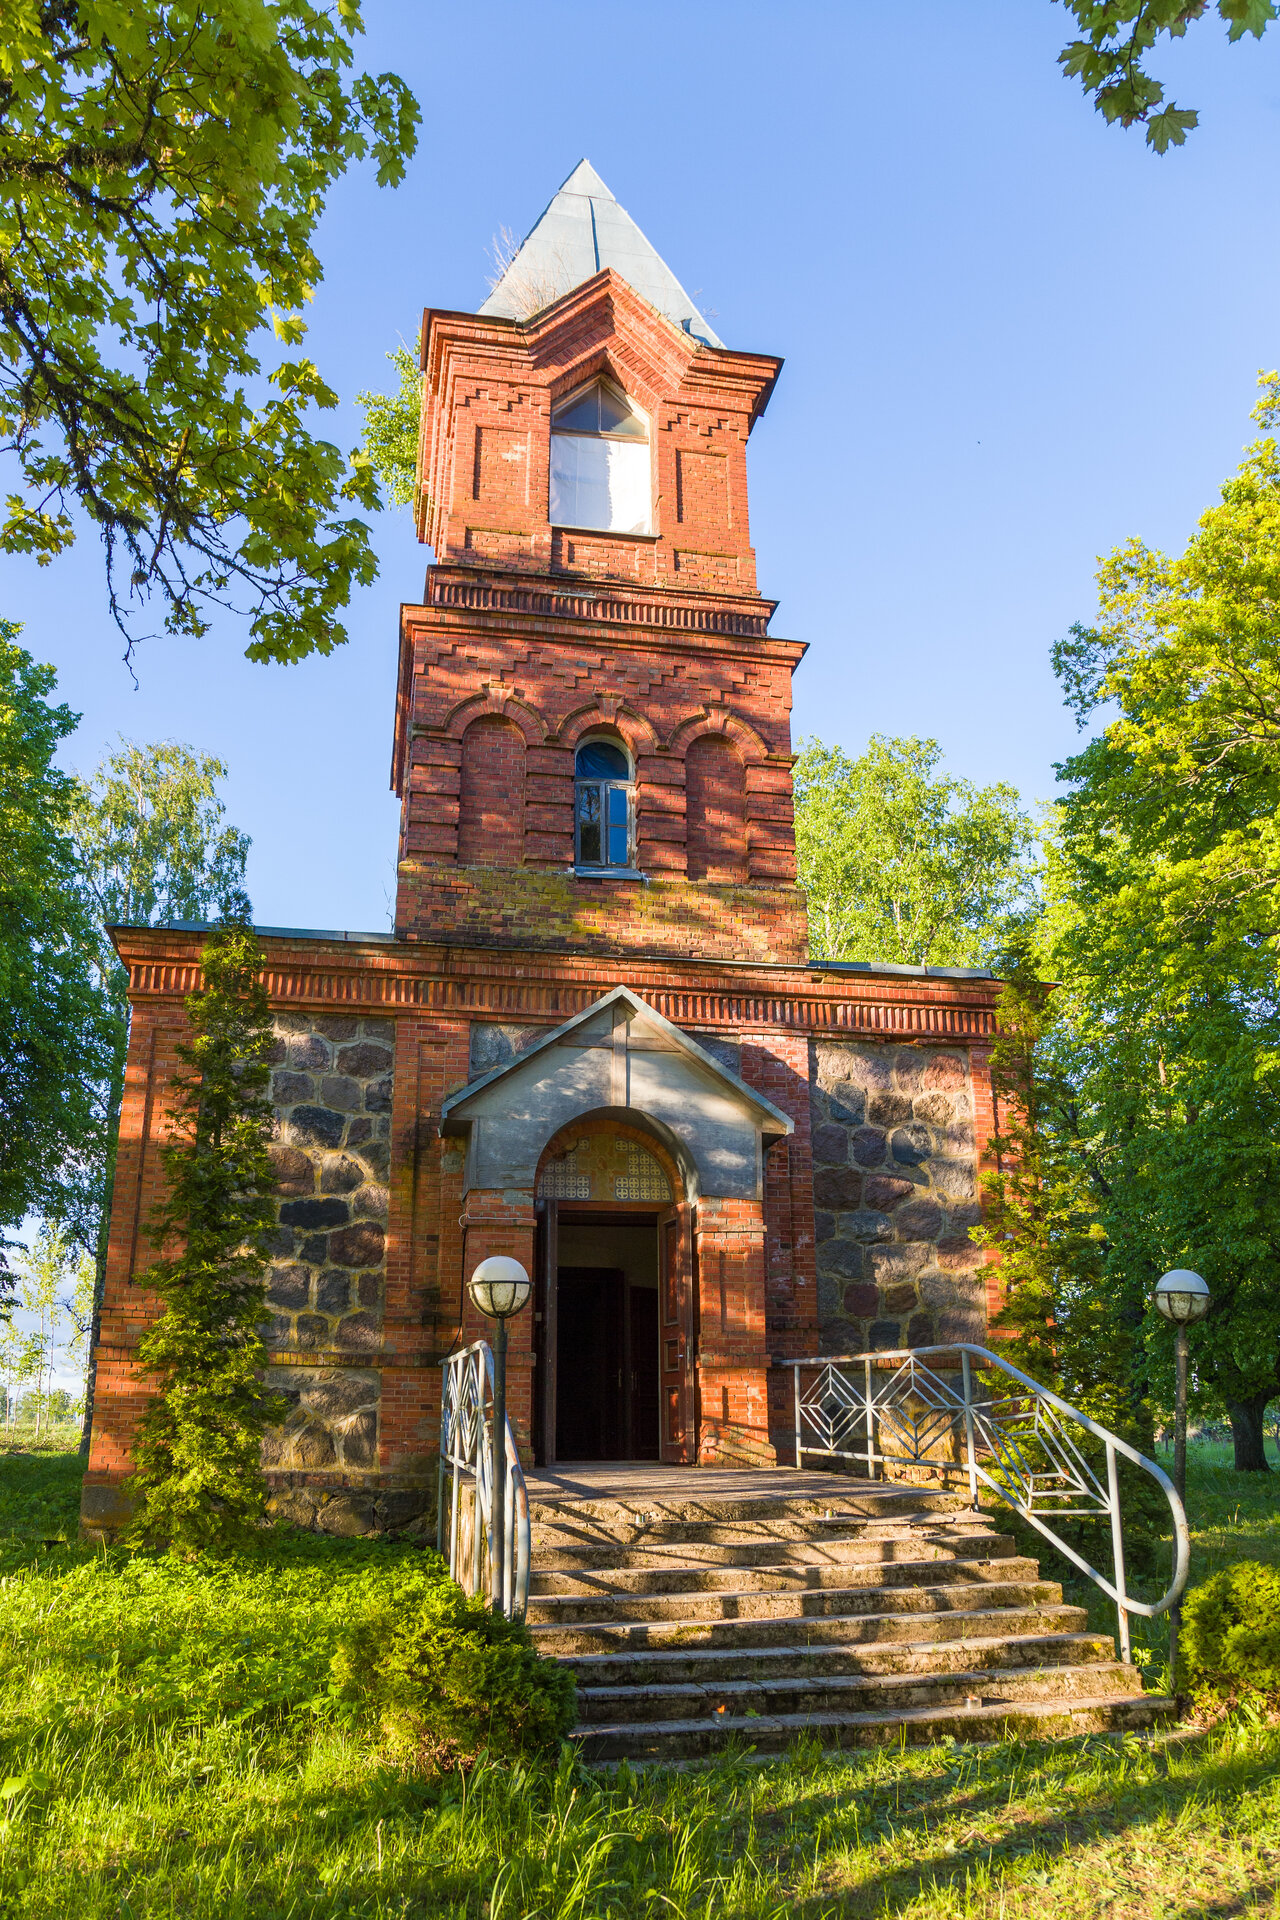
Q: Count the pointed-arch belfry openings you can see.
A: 1